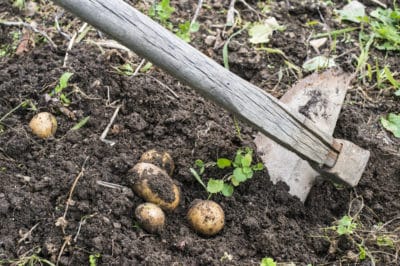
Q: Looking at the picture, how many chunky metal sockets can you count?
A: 1